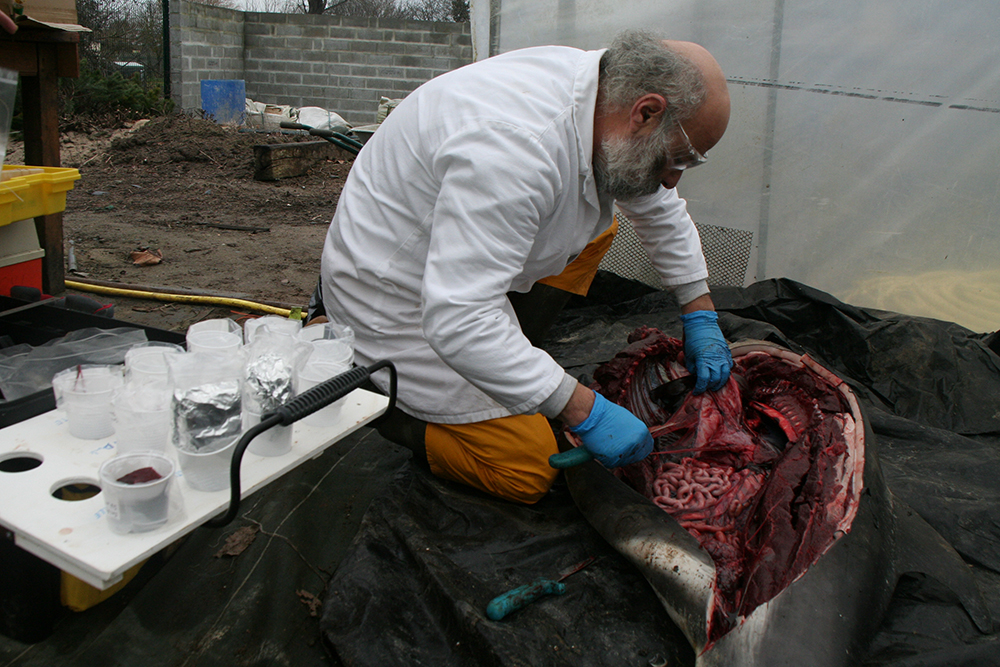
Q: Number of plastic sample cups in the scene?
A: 10